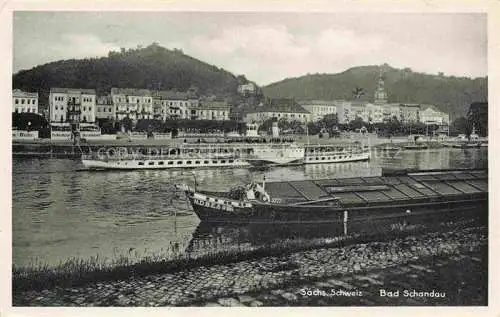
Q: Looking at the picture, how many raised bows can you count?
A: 1